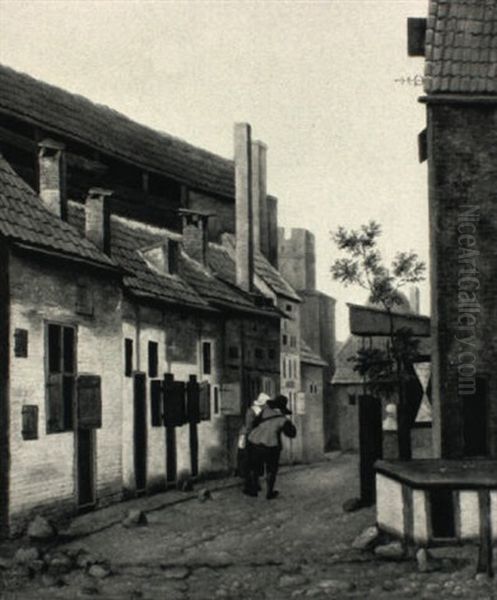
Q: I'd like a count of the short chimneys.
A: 3